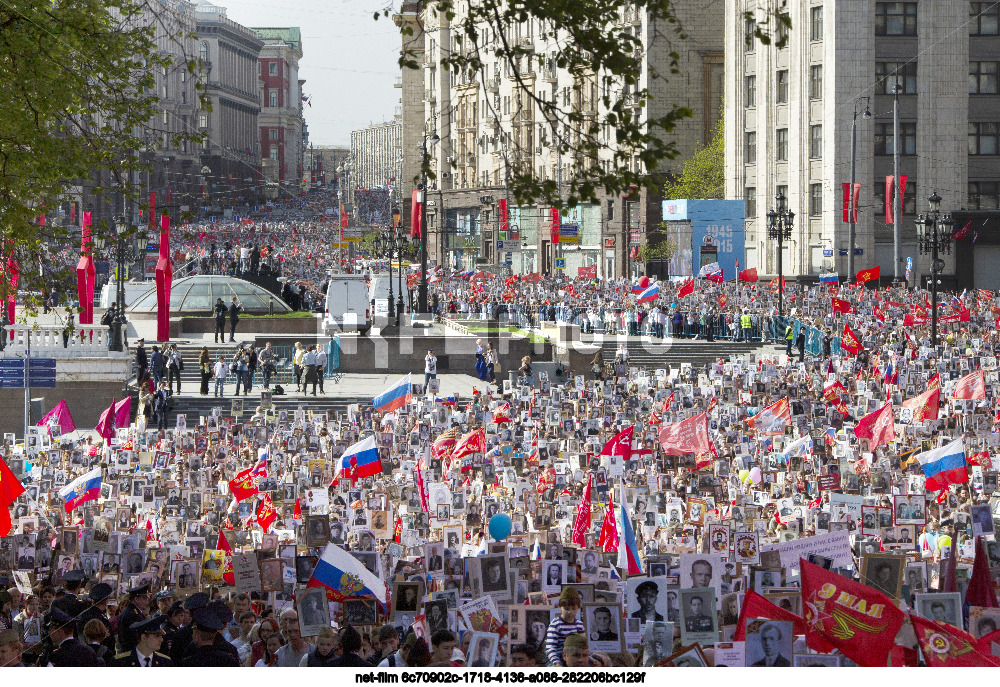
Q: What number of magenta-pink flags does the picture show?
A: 3